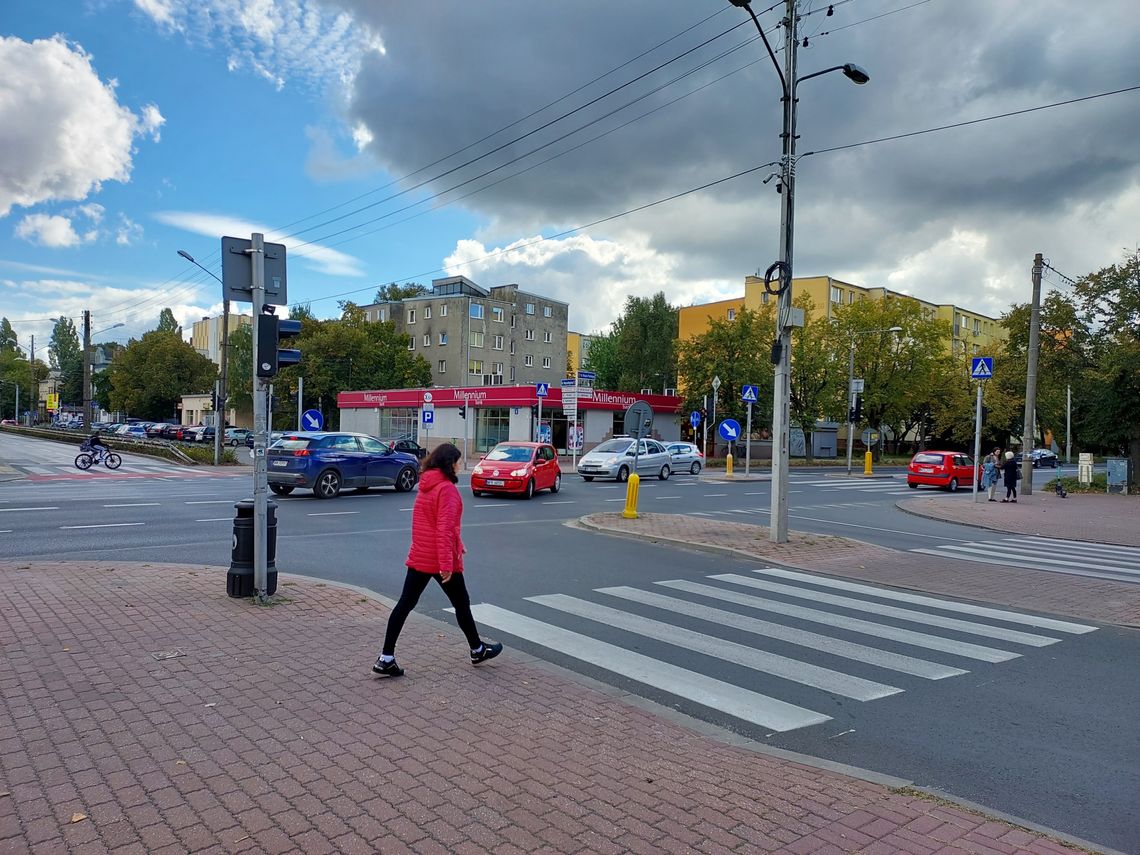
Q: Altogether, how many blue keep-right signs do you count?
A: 2